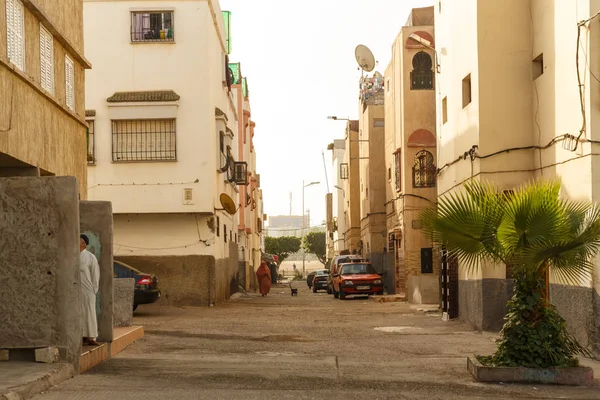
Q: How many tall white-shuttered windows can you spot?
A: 3